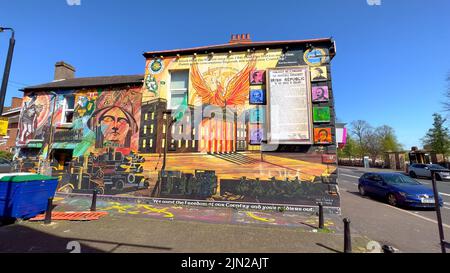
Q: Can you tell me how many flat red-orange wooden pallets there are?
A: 1